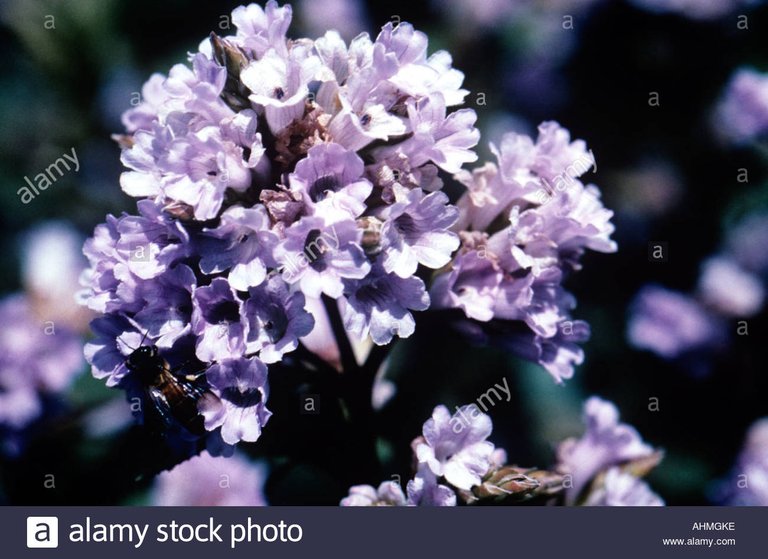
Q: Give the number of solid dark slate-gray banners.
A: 1